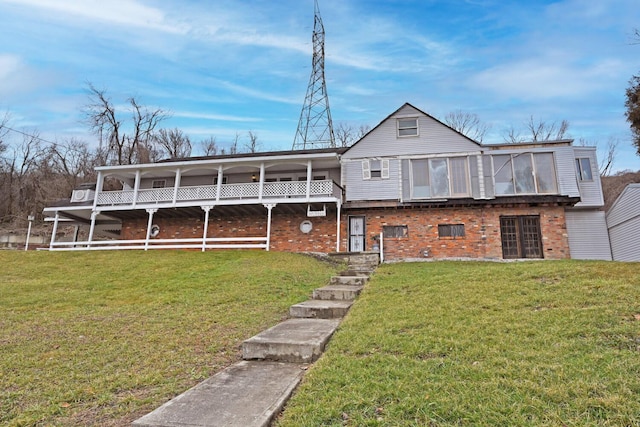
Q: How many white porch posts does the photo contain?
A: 12